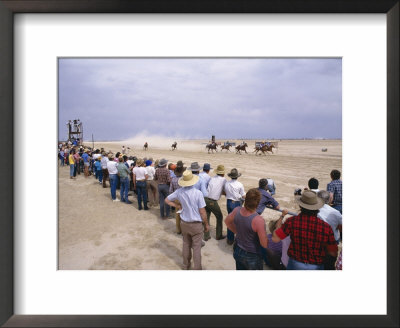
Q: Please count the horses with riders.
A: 7